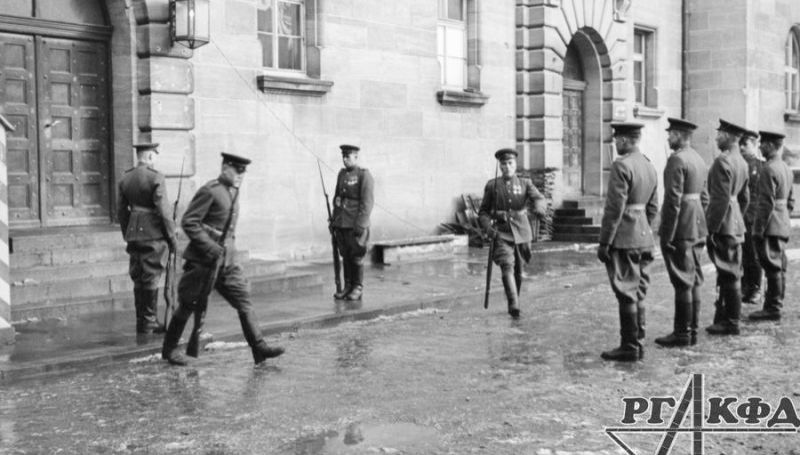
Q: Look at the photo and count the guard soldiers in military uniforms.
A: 9